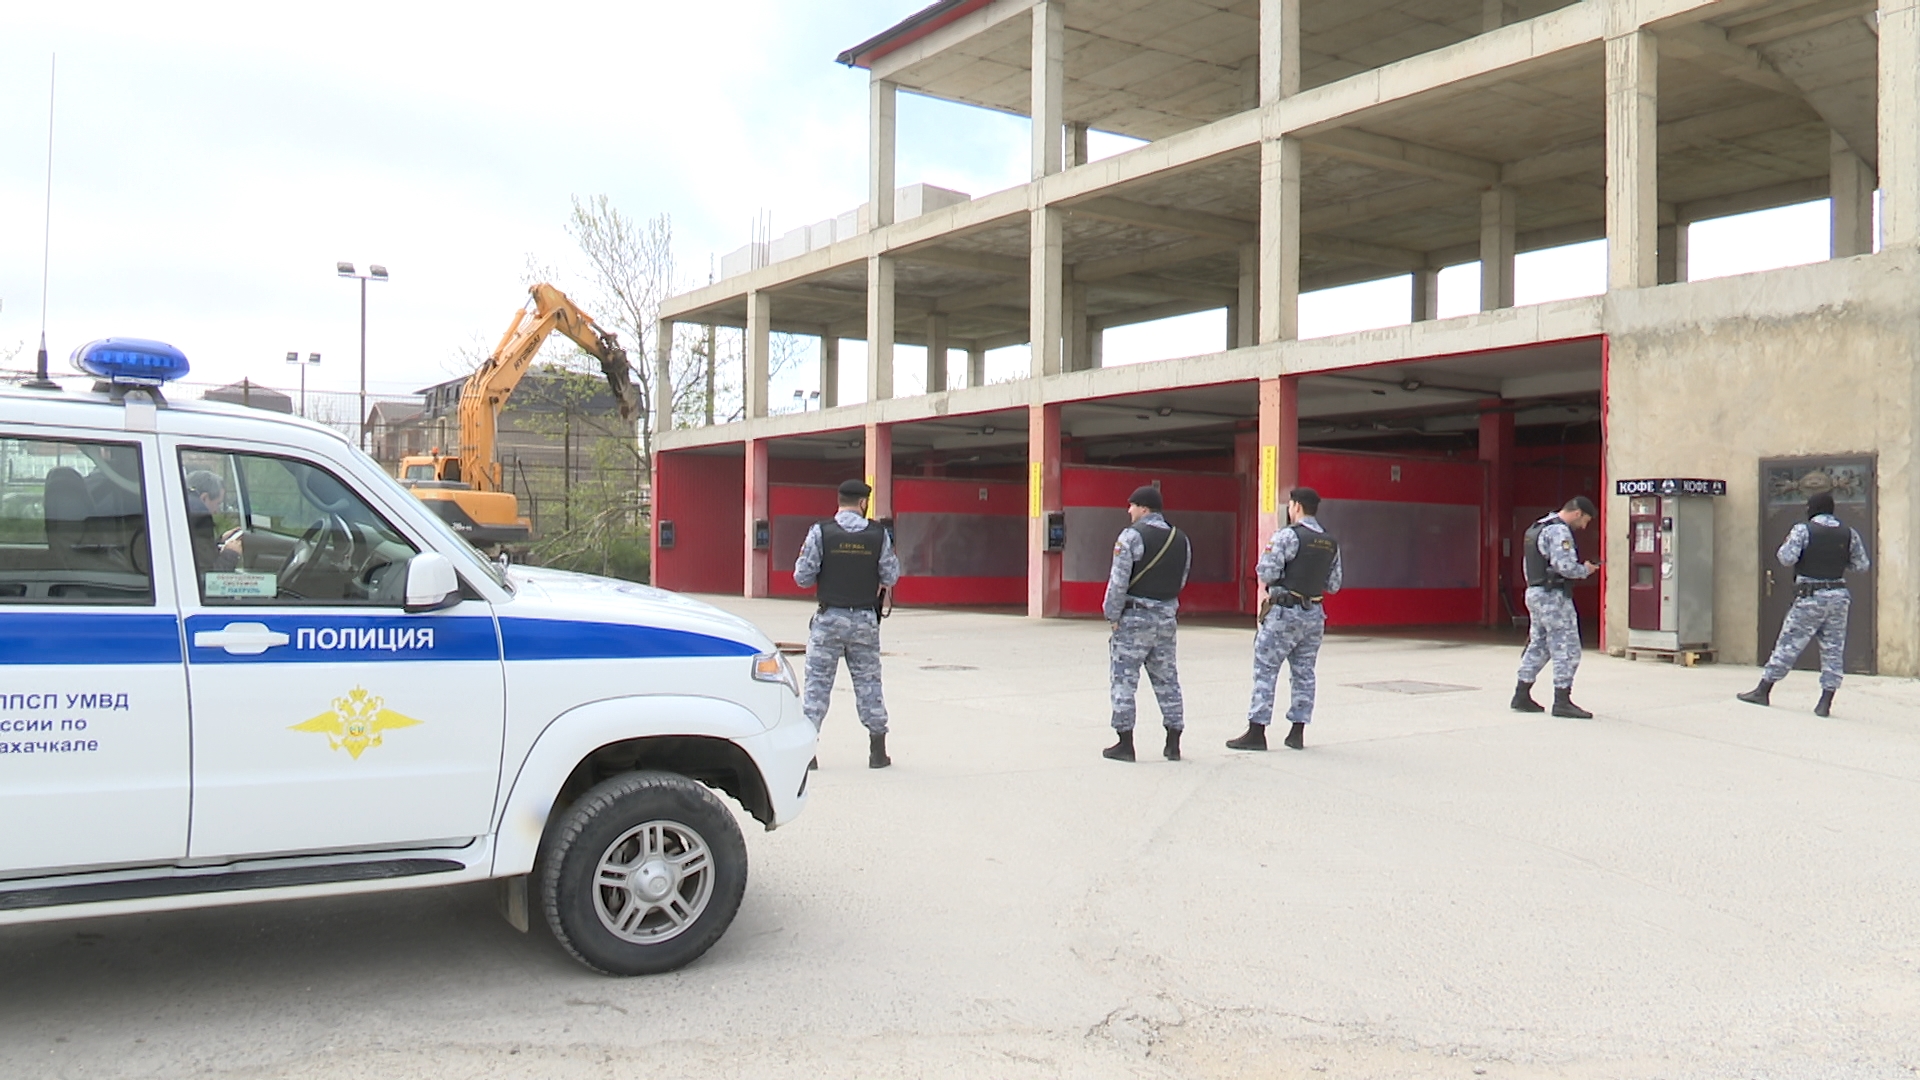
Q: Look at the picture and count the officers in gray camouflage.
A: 5